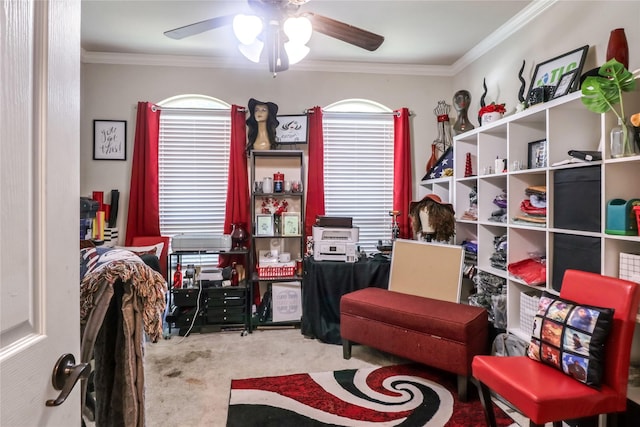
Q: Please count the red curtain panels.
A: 4